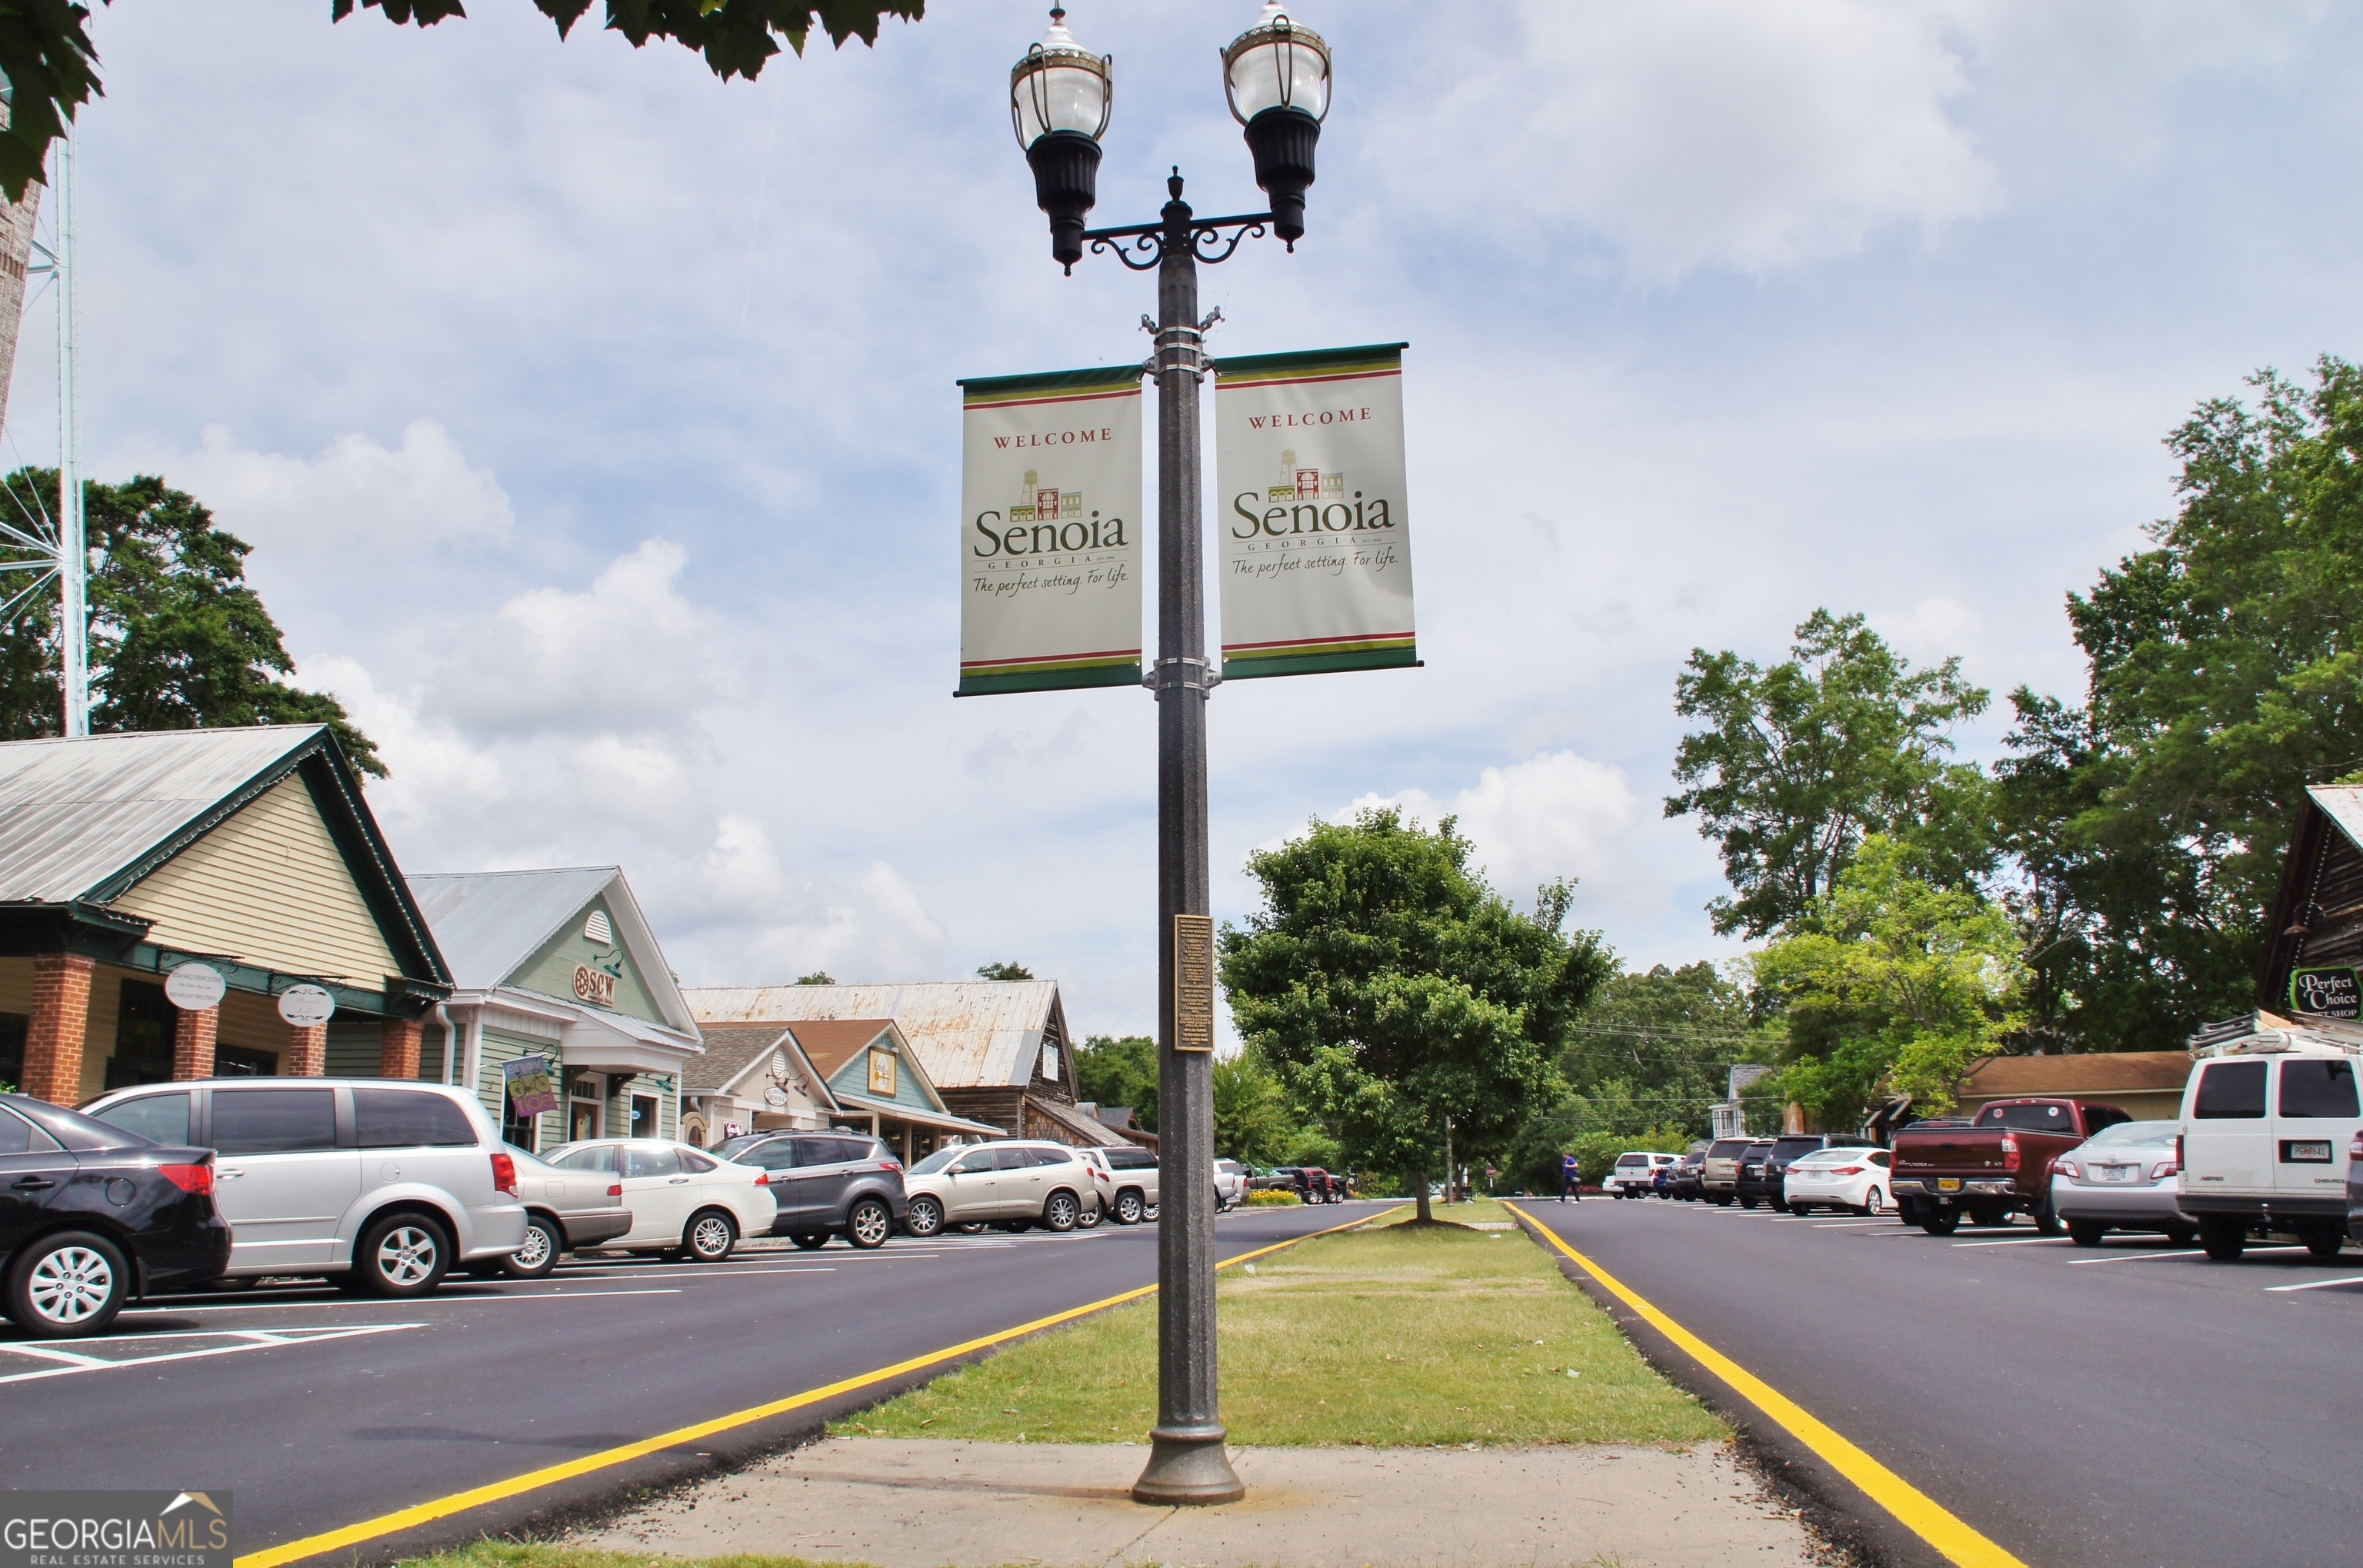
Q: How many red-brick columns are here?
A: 4